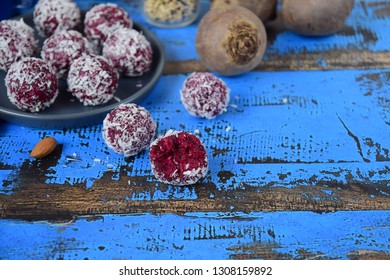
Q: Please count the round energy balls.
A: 10